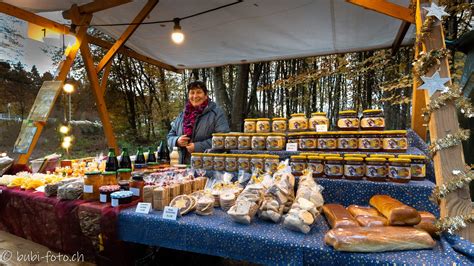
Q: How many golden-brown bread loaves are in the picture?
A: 5